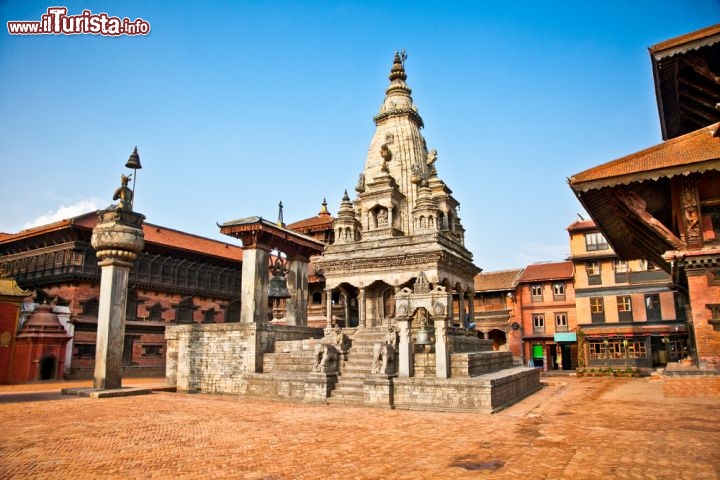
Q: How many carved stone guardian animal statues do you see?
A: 4